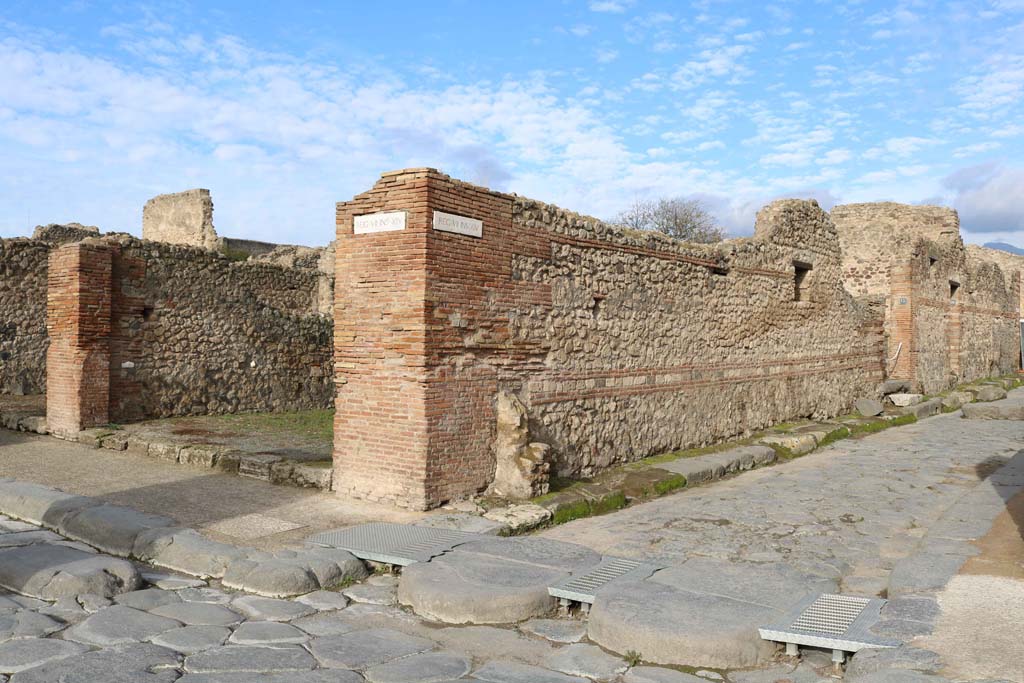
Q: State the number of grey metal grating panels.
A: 3